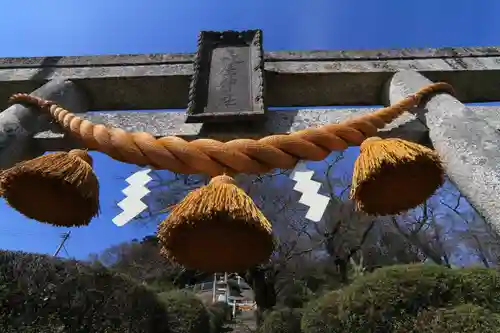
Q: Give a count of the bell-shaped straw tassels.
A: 3